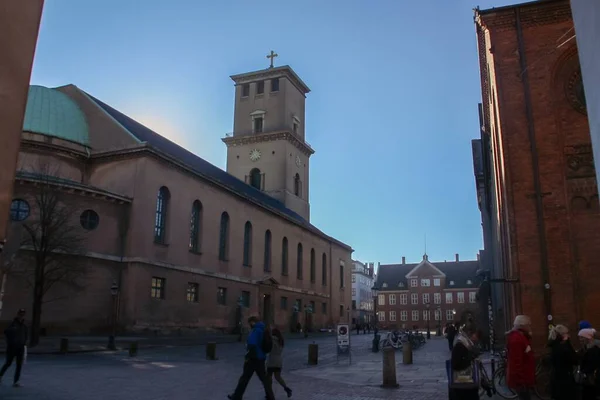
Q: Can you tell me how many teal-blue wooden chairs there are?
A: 0